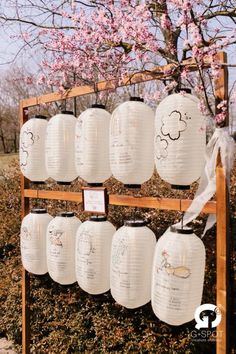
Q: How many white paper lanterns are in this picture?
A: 10